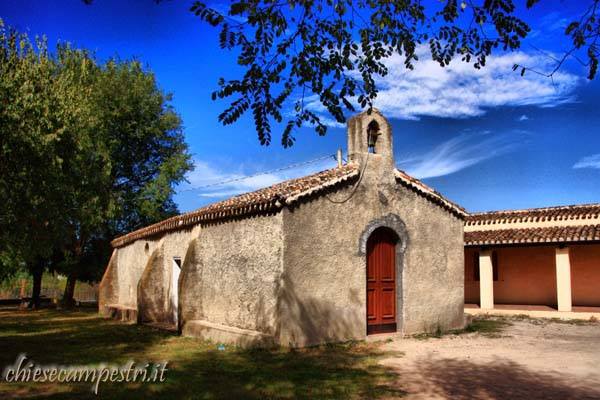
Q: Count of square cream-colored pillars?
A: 2